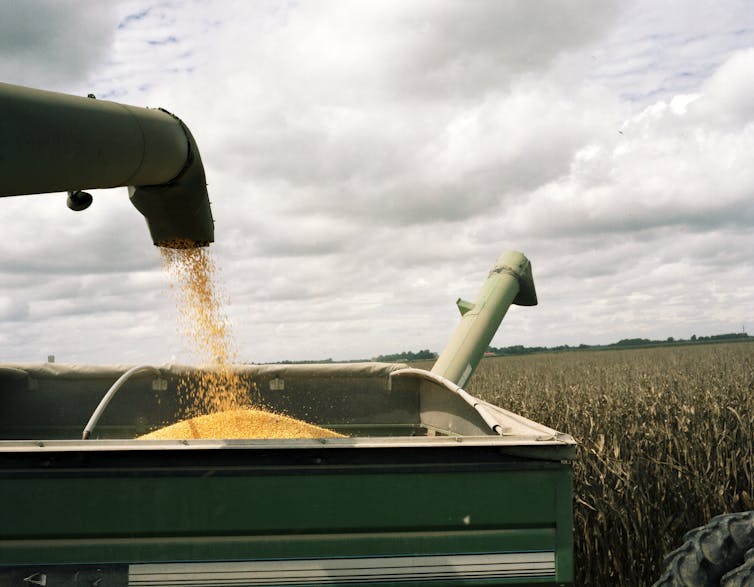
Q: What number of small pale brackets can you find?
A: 2